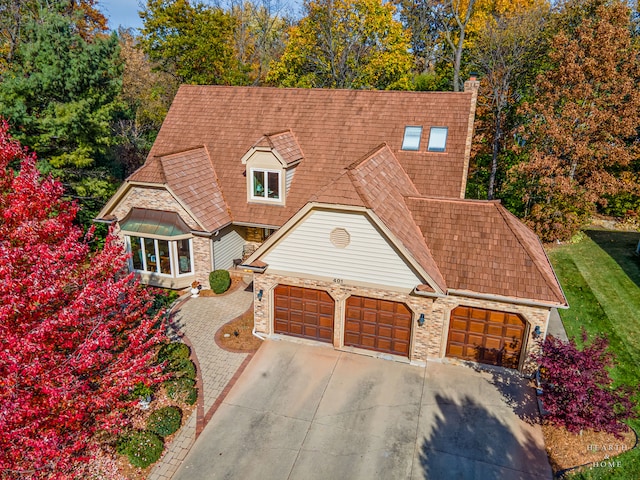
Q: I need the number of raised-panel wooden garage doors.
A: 3